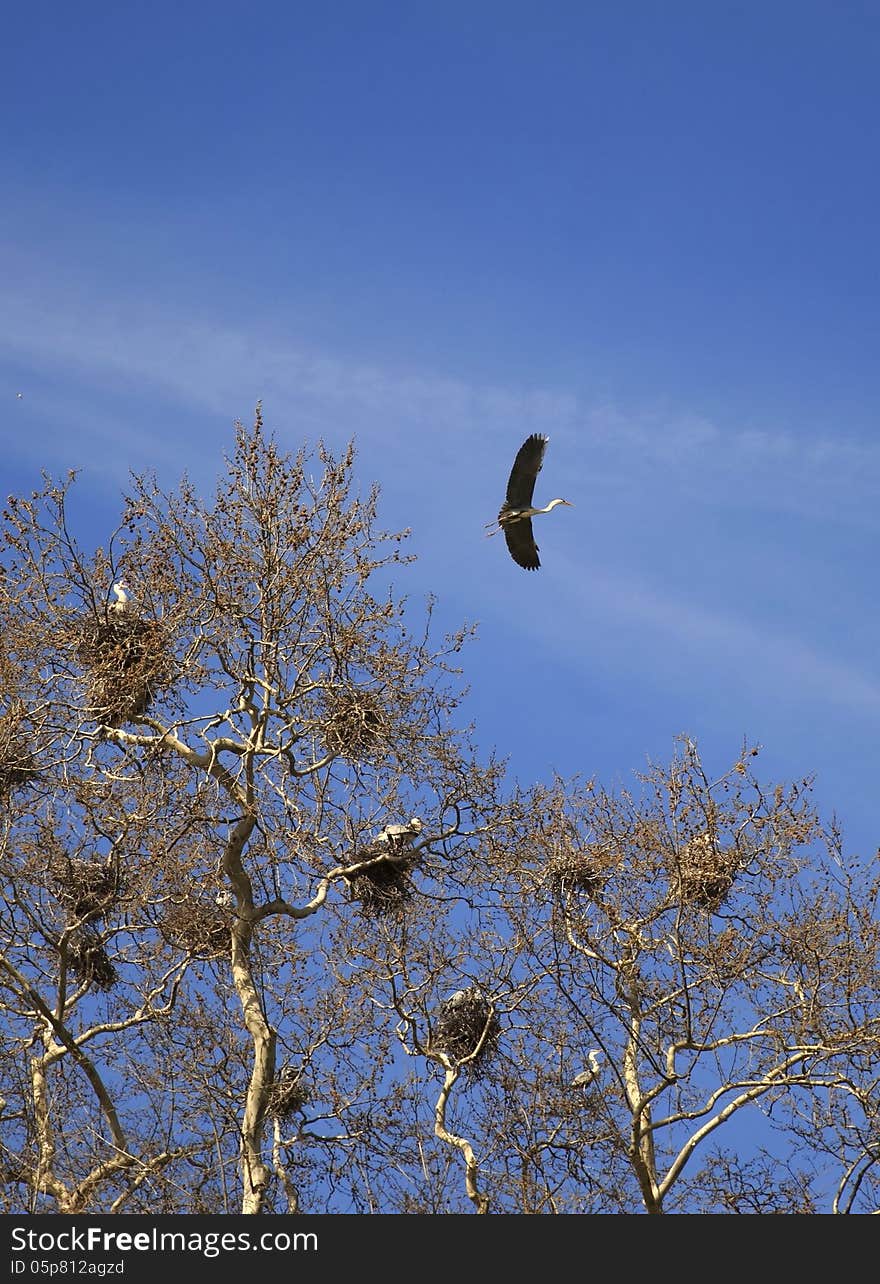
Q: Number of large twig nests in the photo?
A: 11